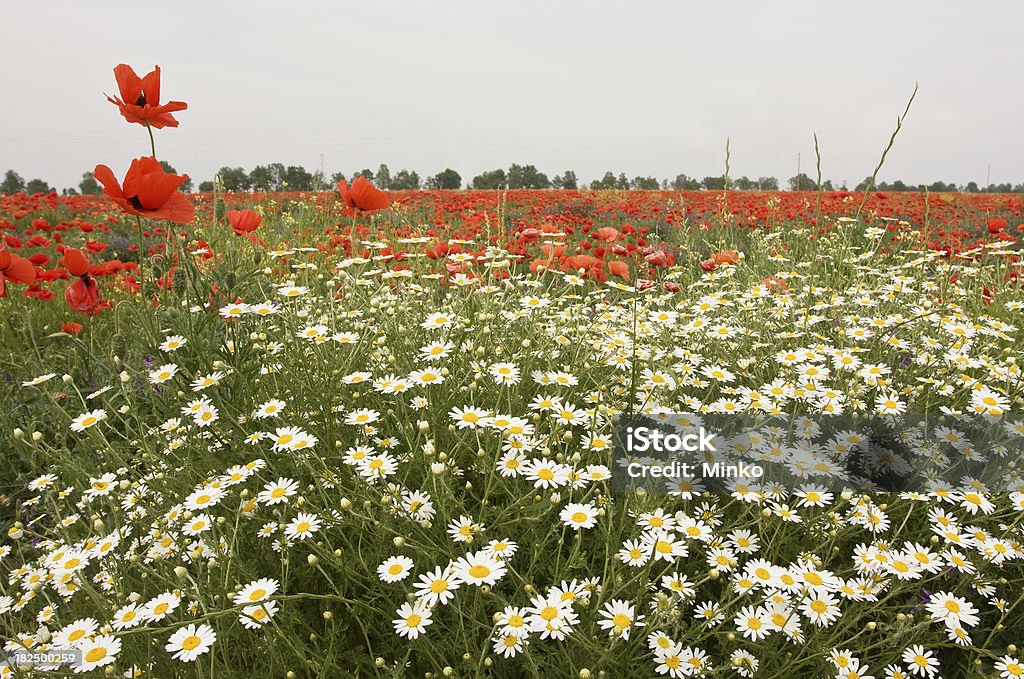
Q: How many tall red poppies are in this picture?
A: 2